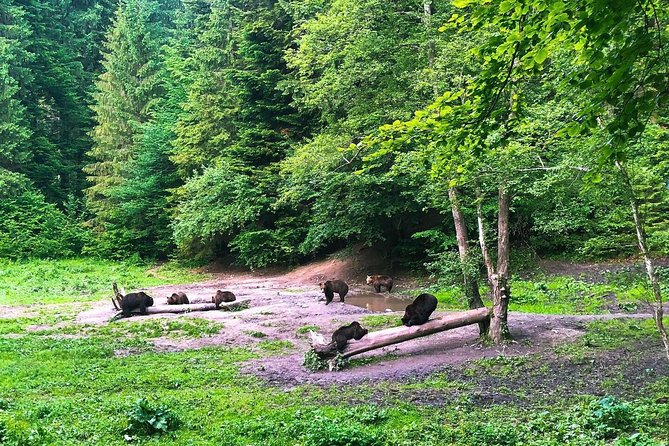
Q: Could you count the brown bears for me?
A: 7